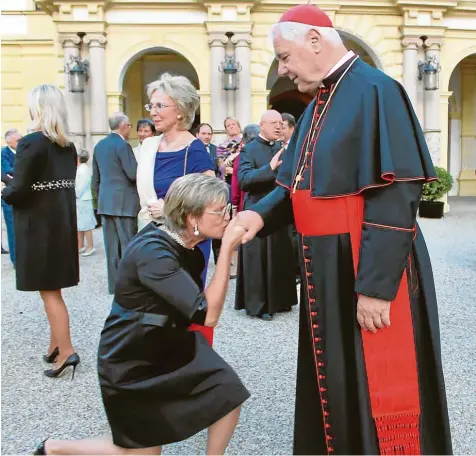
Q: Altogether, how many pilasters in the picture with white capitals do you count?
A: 6